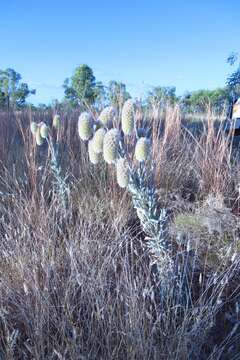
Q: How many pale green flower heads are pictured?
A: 12